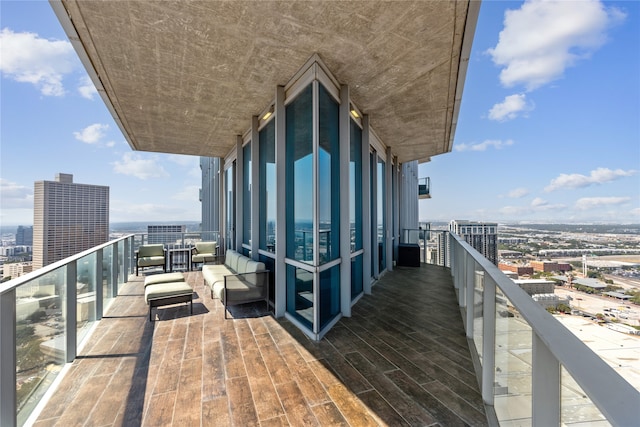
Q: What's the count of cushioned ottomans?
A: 2